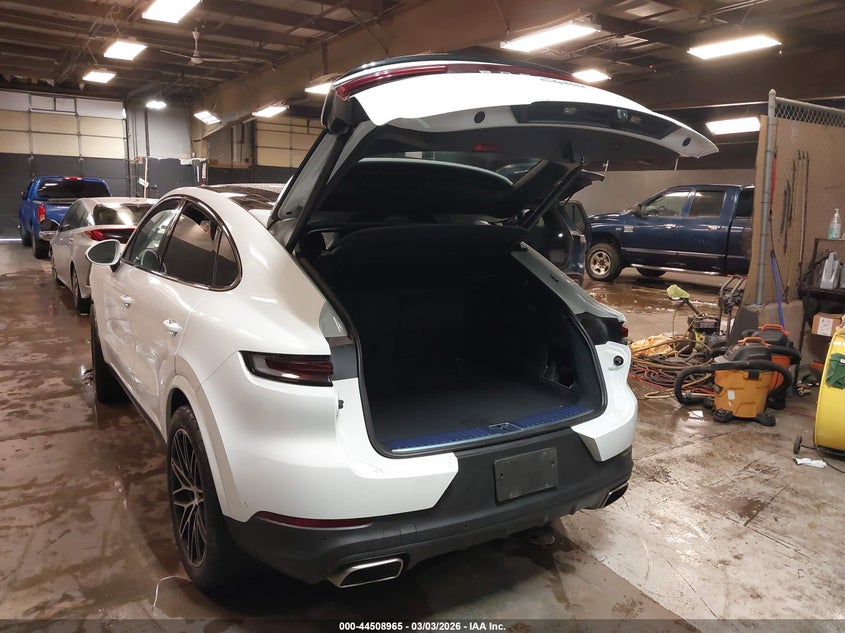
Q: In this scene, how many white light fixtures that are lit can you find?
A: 11